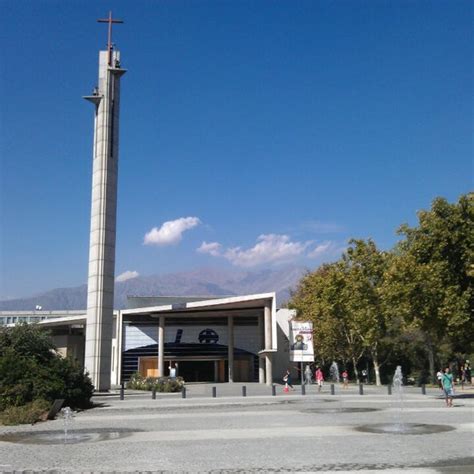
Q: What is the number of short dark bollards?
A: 11